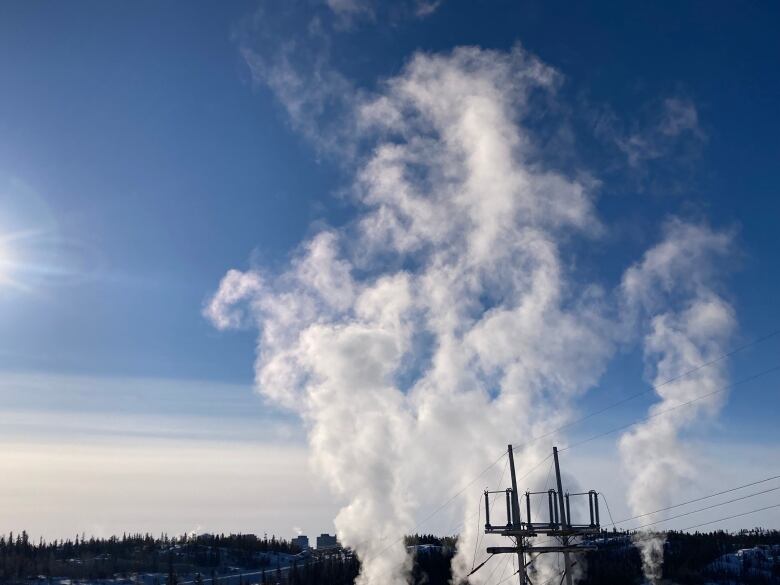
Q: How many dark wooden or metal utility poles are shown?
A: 2